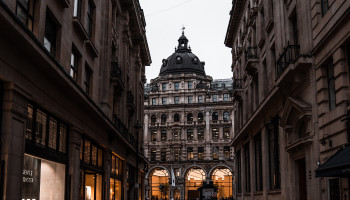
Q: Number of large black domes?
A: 1